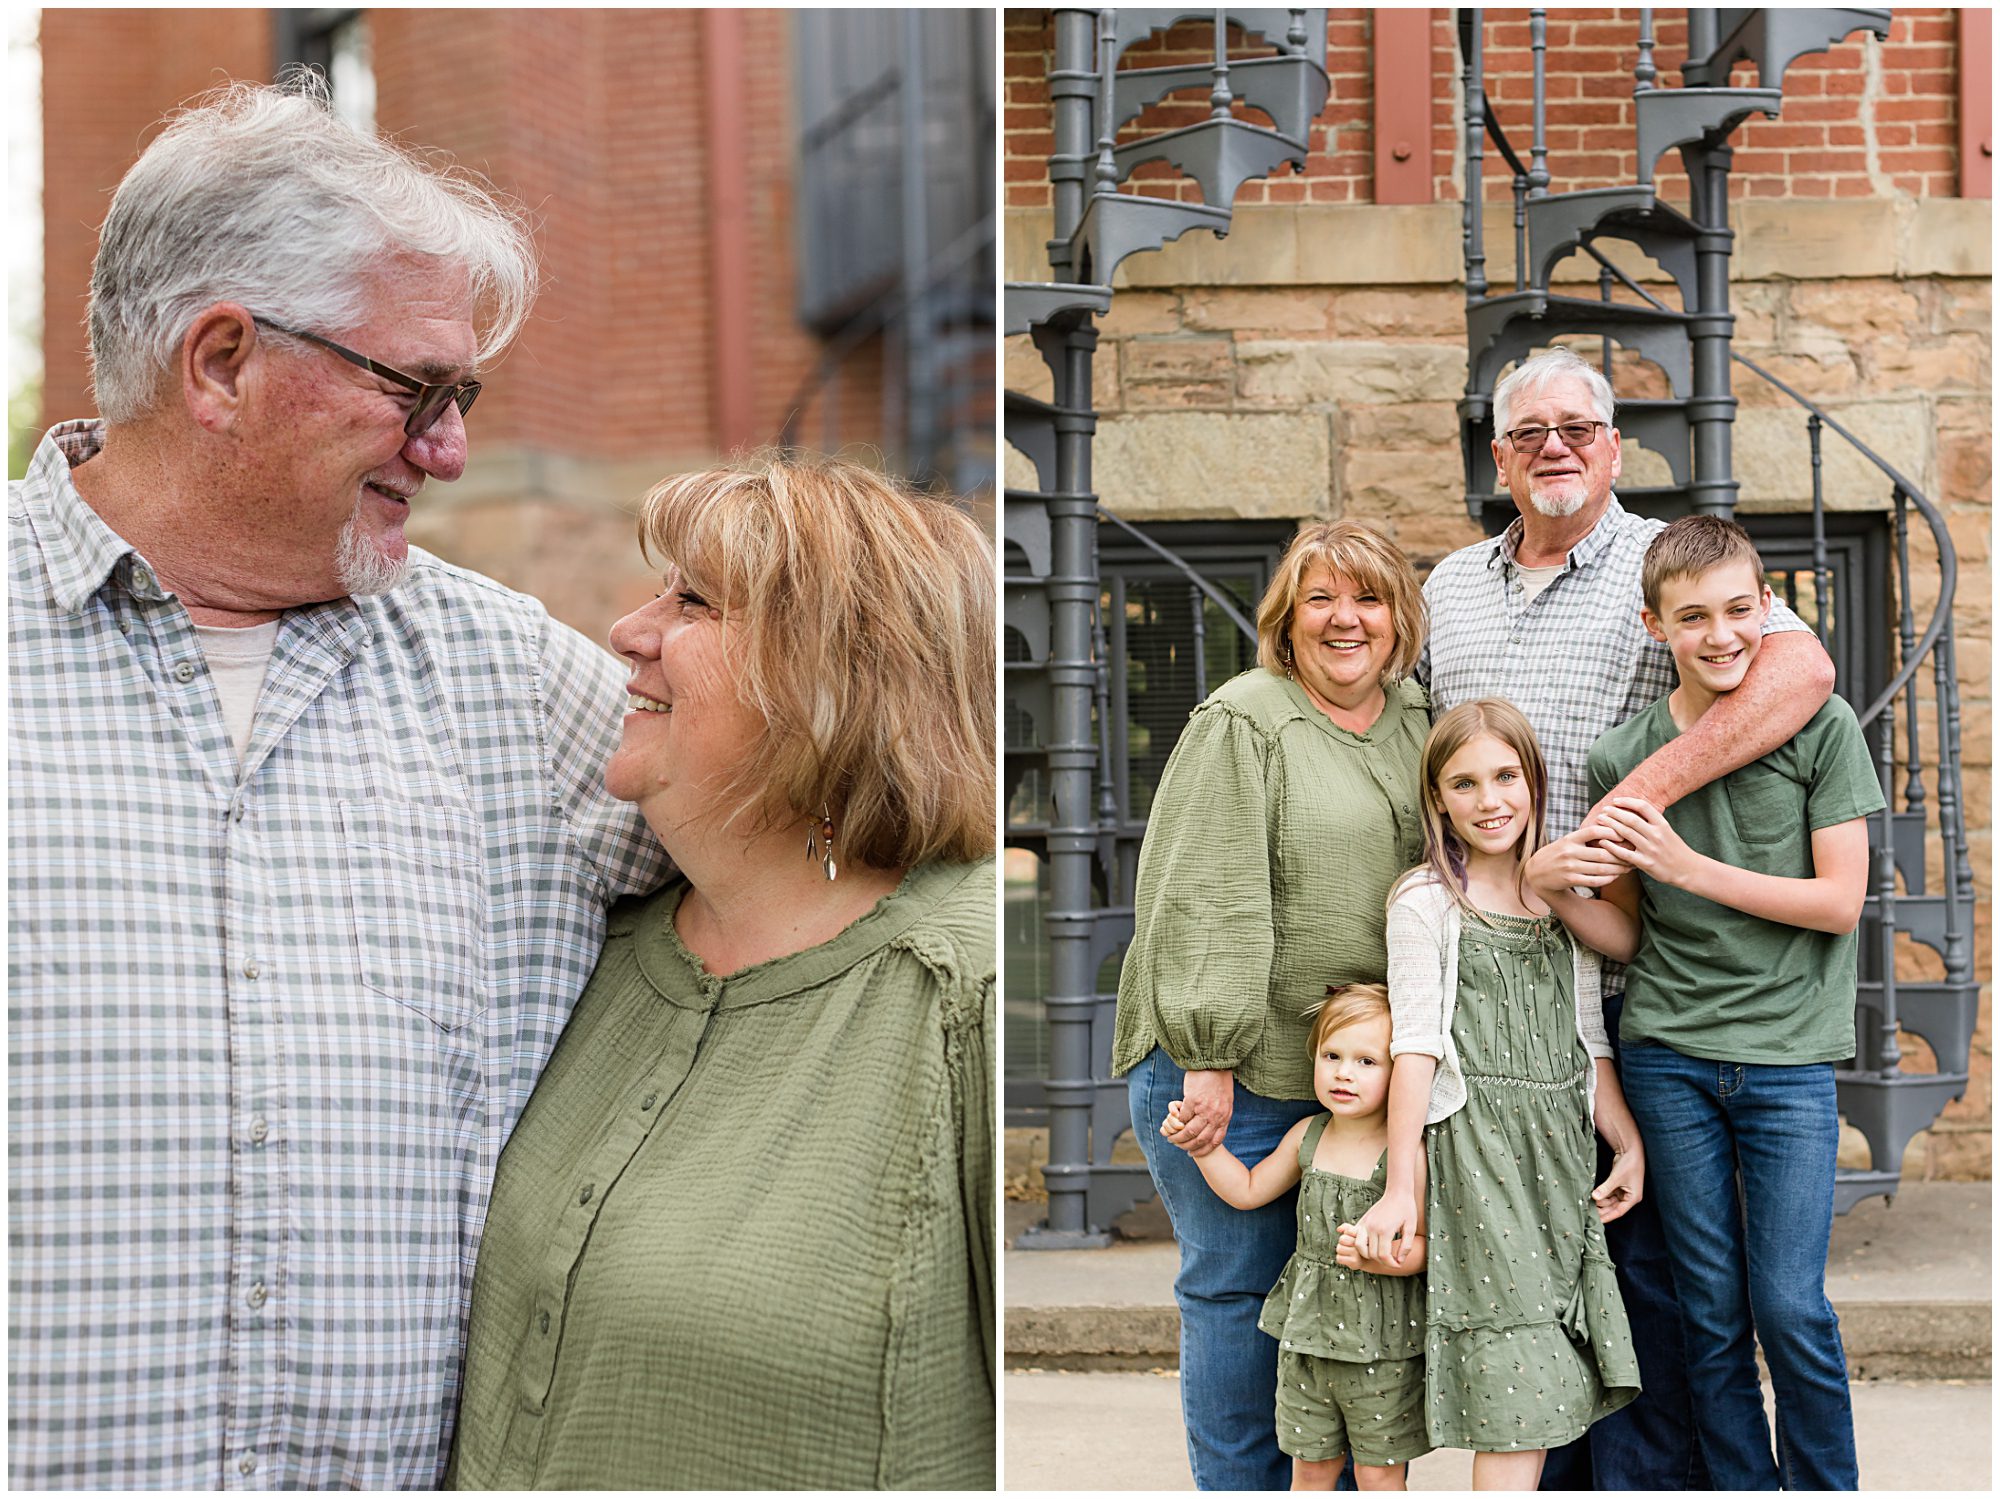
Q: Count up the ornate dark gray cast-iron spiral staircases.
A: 2